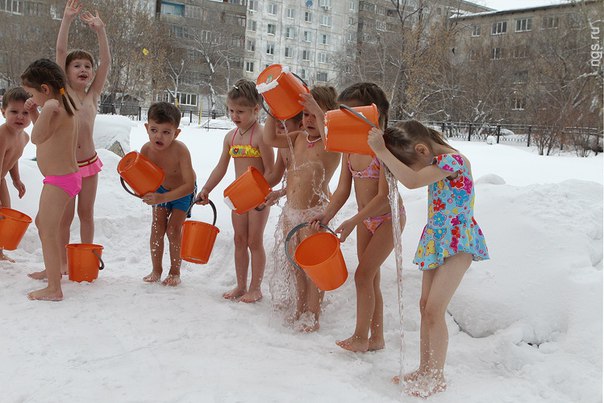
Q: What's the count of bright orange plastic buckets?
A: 8